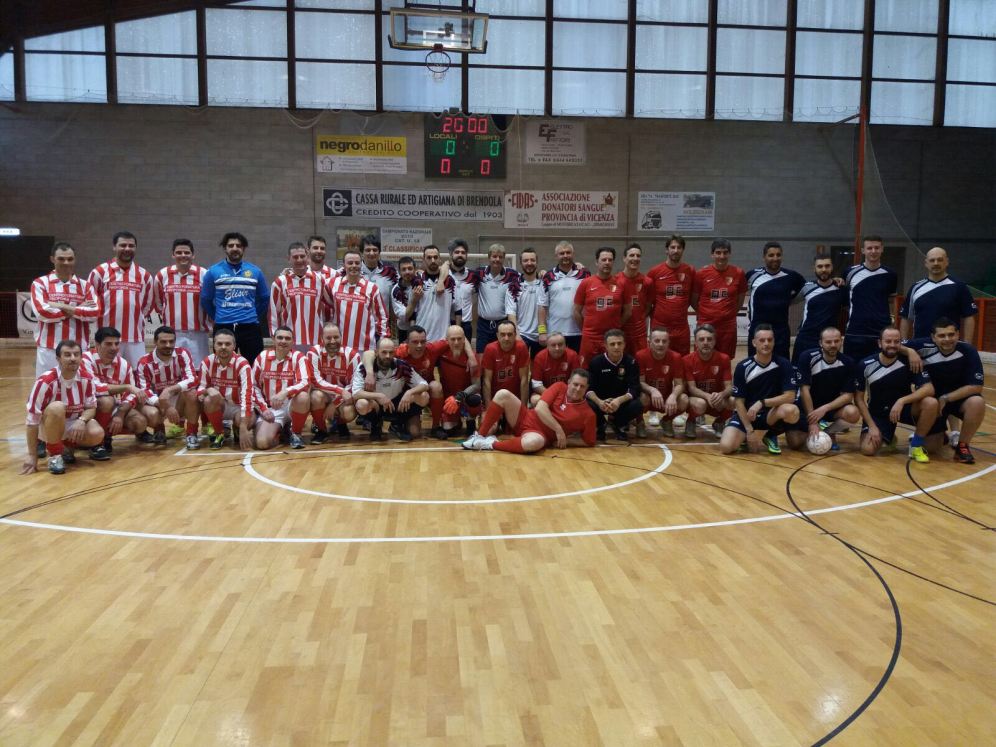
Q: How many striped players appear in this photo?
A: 12